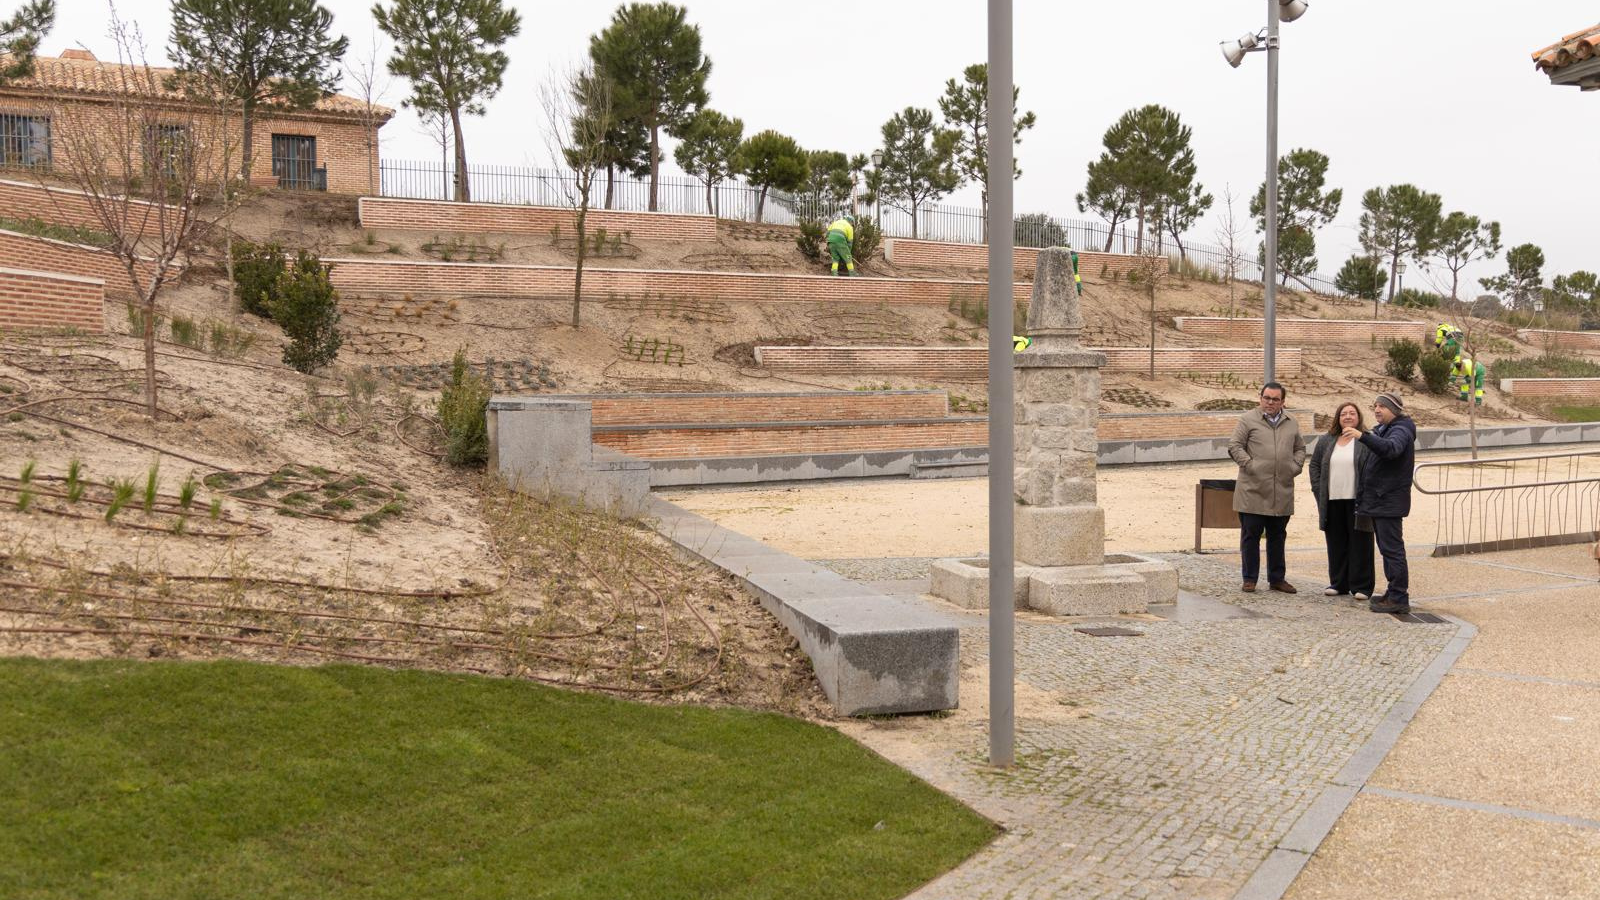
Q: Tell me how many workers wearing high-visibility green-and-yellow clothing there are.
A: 5